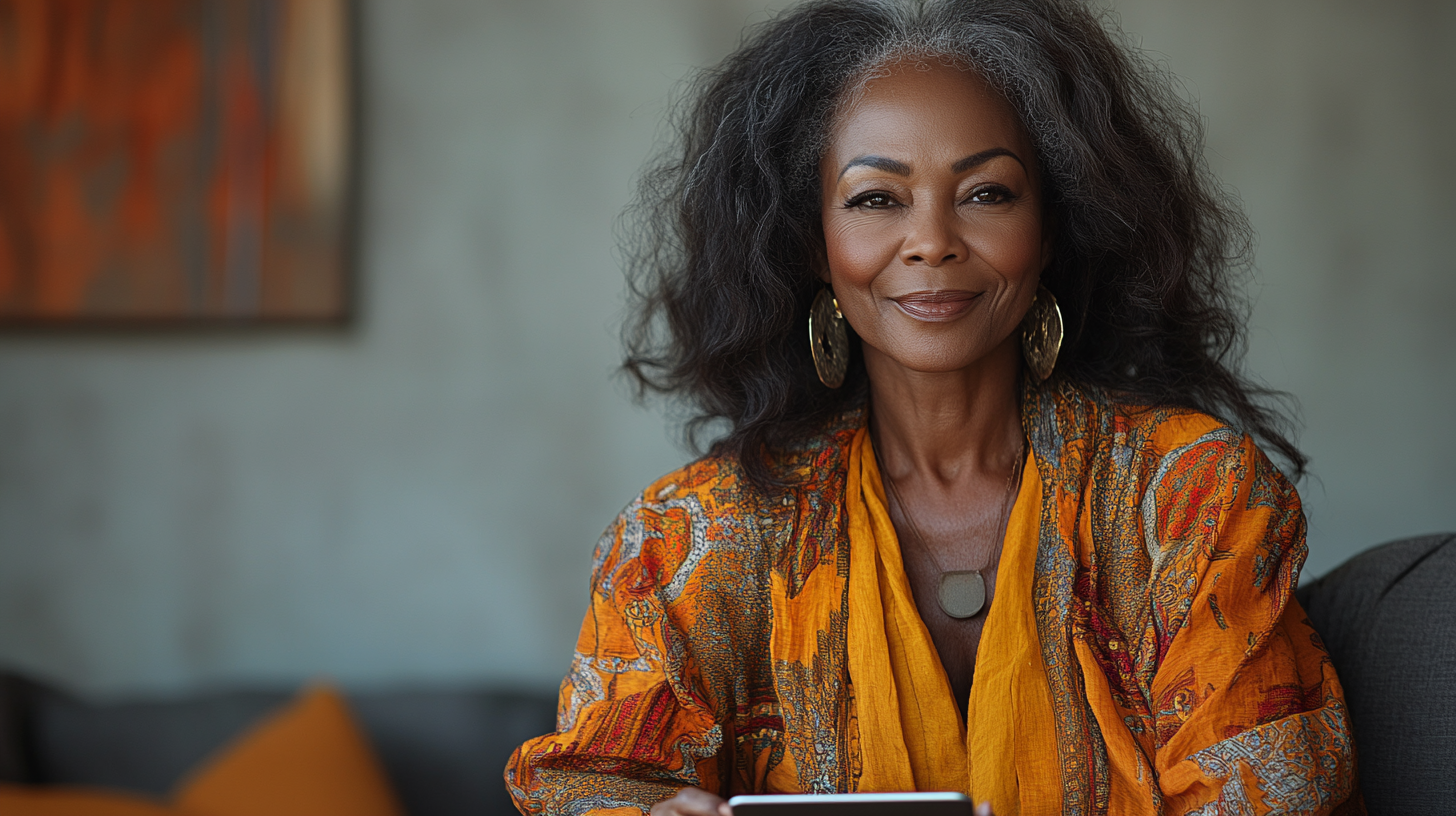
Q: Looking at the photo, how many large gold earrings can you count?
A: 2